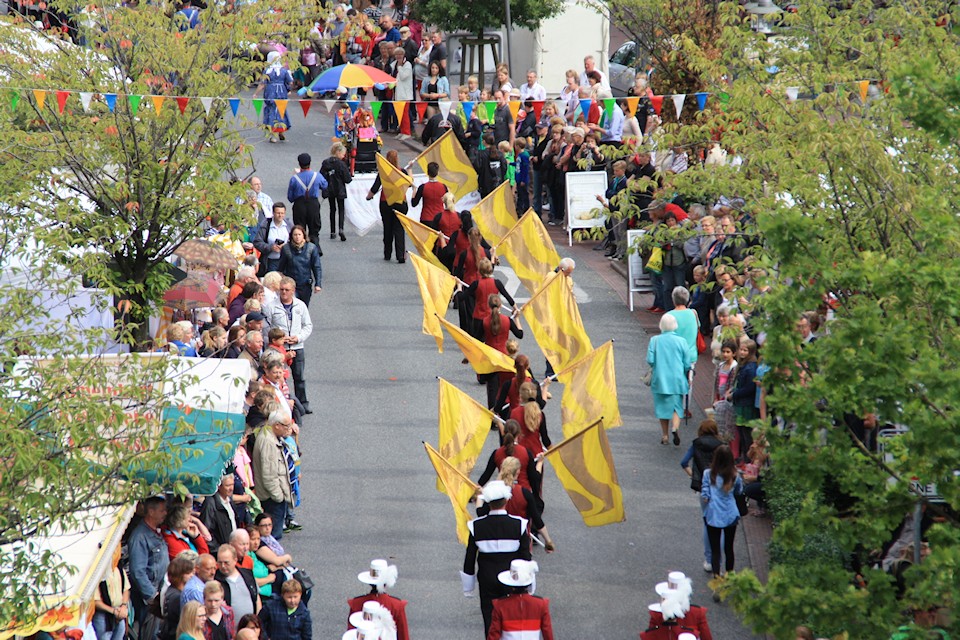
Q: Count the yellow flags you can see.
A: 12